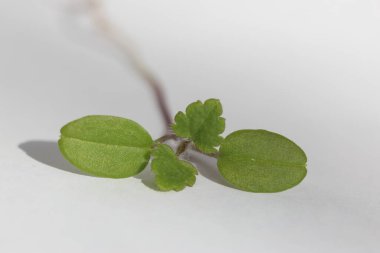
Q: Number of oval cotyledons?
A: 2